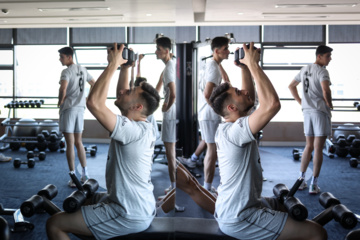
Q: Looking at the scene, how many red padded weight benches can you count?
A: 0